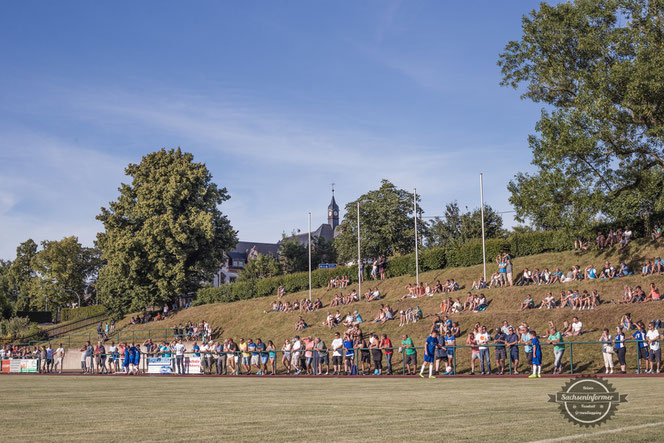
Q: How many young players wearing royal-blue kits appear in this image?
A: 5